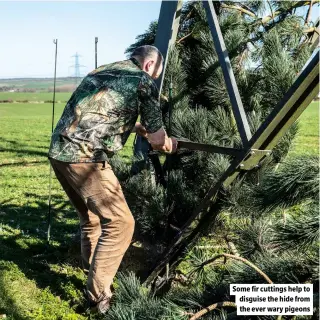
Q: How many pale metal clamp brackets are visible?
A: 1